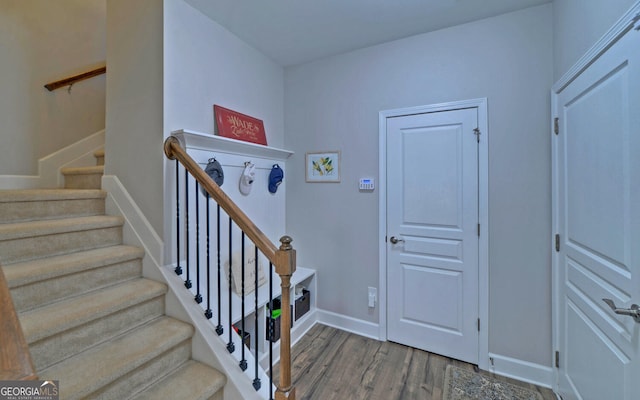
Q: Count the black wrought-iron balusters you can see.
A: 9